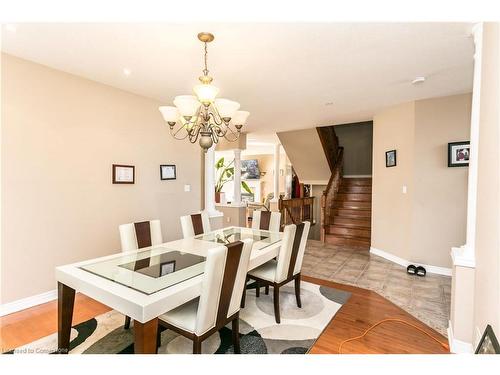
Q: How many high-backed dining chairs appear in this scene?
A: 5